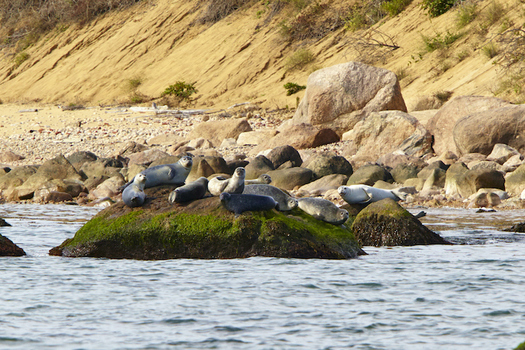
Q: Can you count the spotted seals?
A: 9